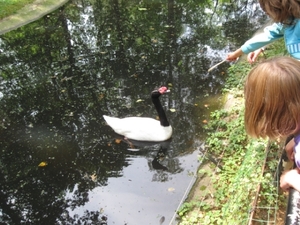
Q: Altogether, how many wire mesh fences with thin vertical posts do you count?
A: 1